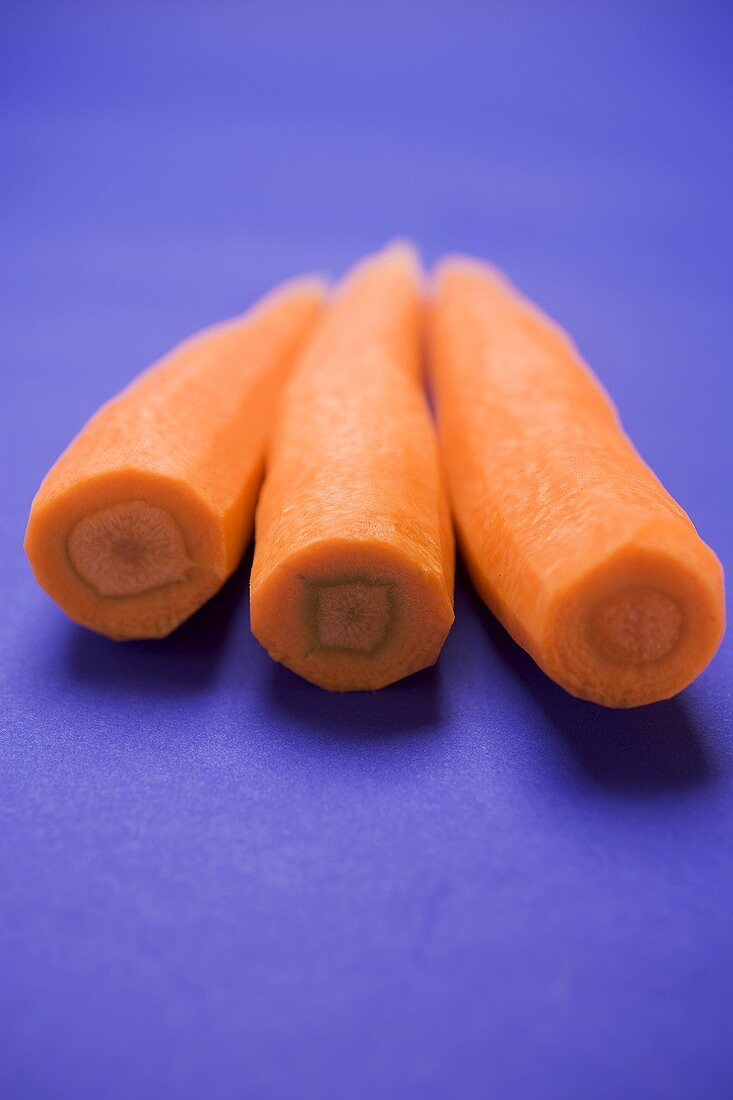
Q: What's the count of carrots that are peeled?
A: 3